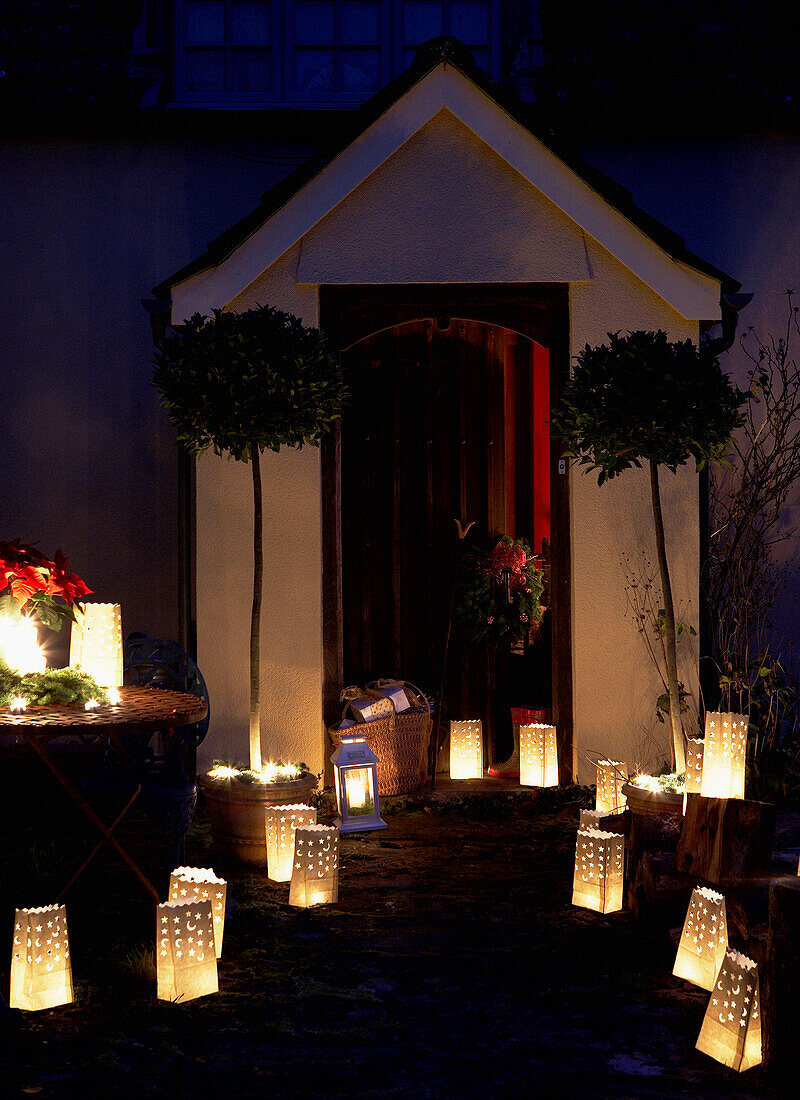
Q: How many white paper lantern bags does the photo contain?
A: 15